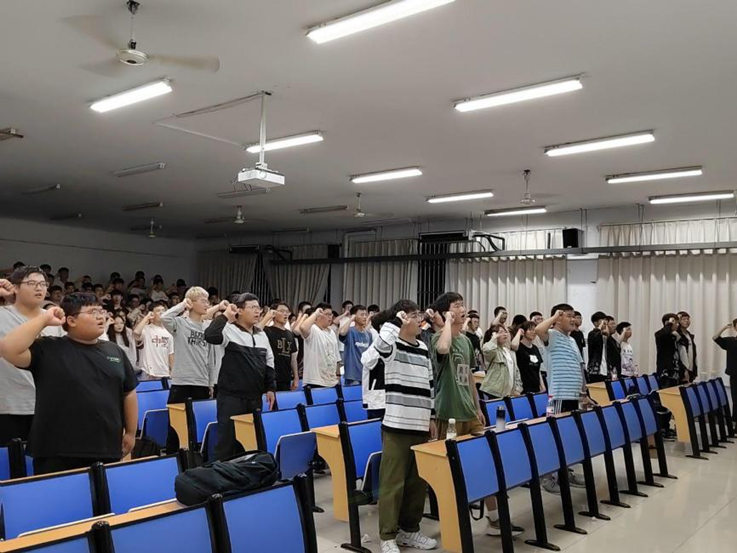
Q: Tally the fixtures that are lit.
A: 10